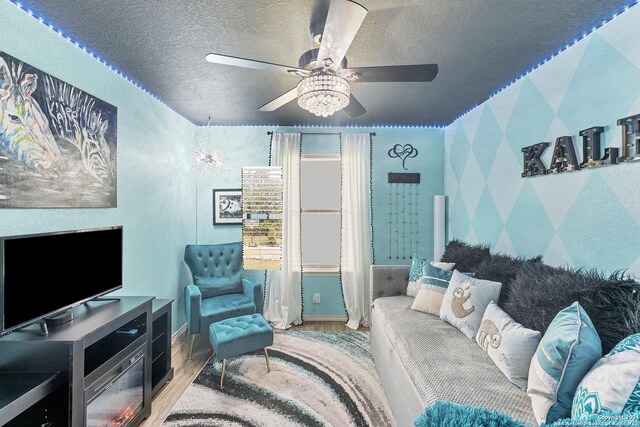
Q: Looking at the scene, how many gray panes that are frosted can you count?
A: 2